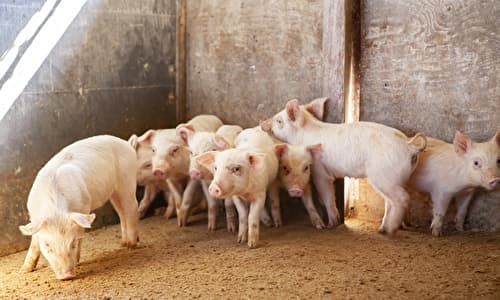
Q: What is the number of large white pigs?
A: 8